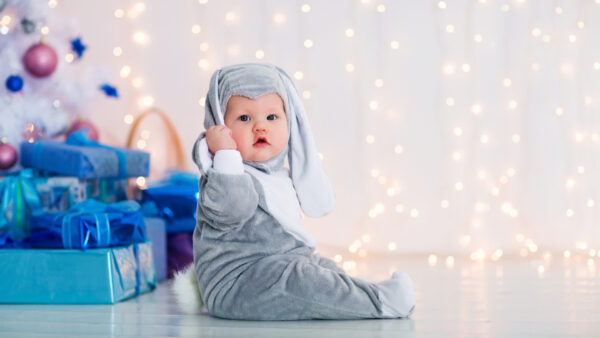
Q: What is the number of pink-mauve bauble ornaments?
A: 3